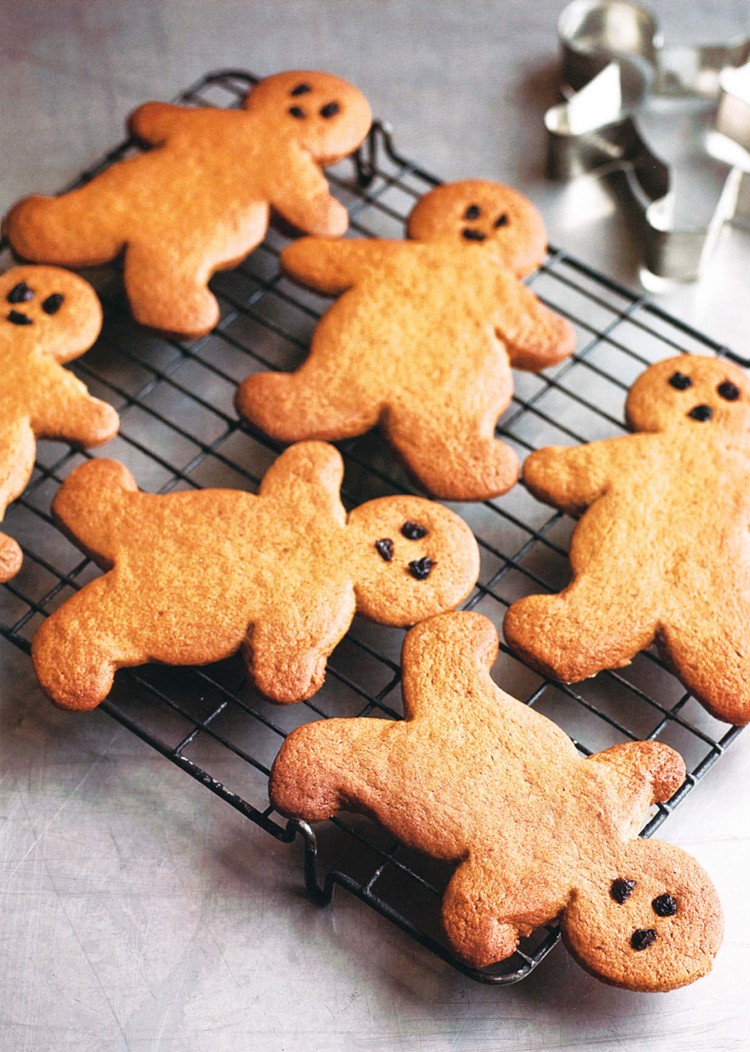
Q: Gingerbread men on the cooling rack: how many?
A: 6